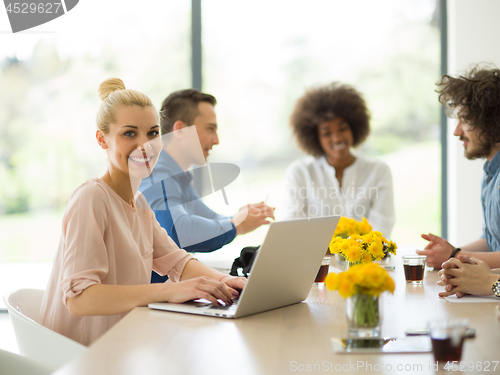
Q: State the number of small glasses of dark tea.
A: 3